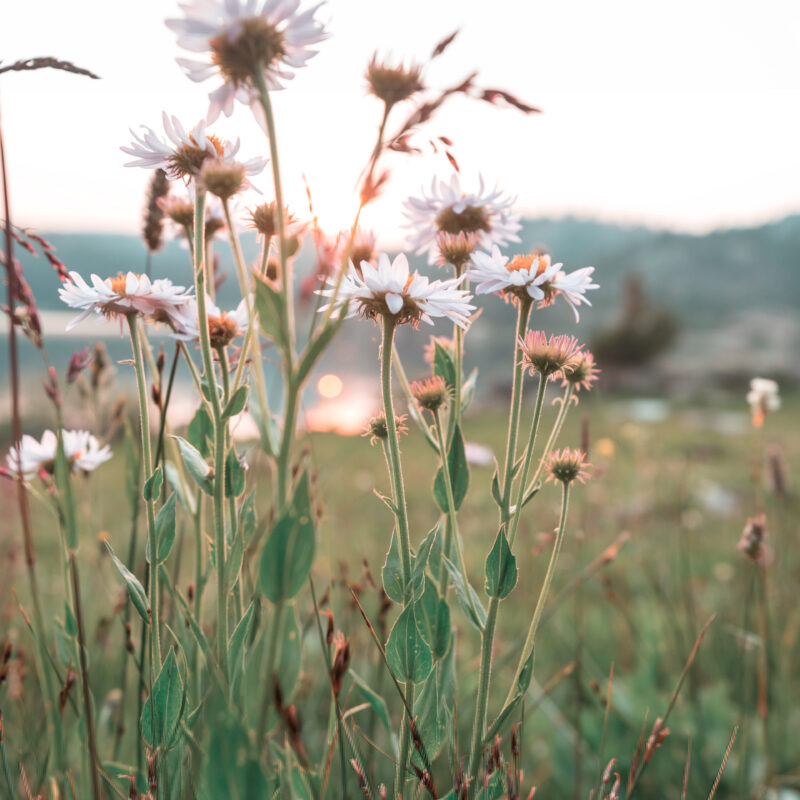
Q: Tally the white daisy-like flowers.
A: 8